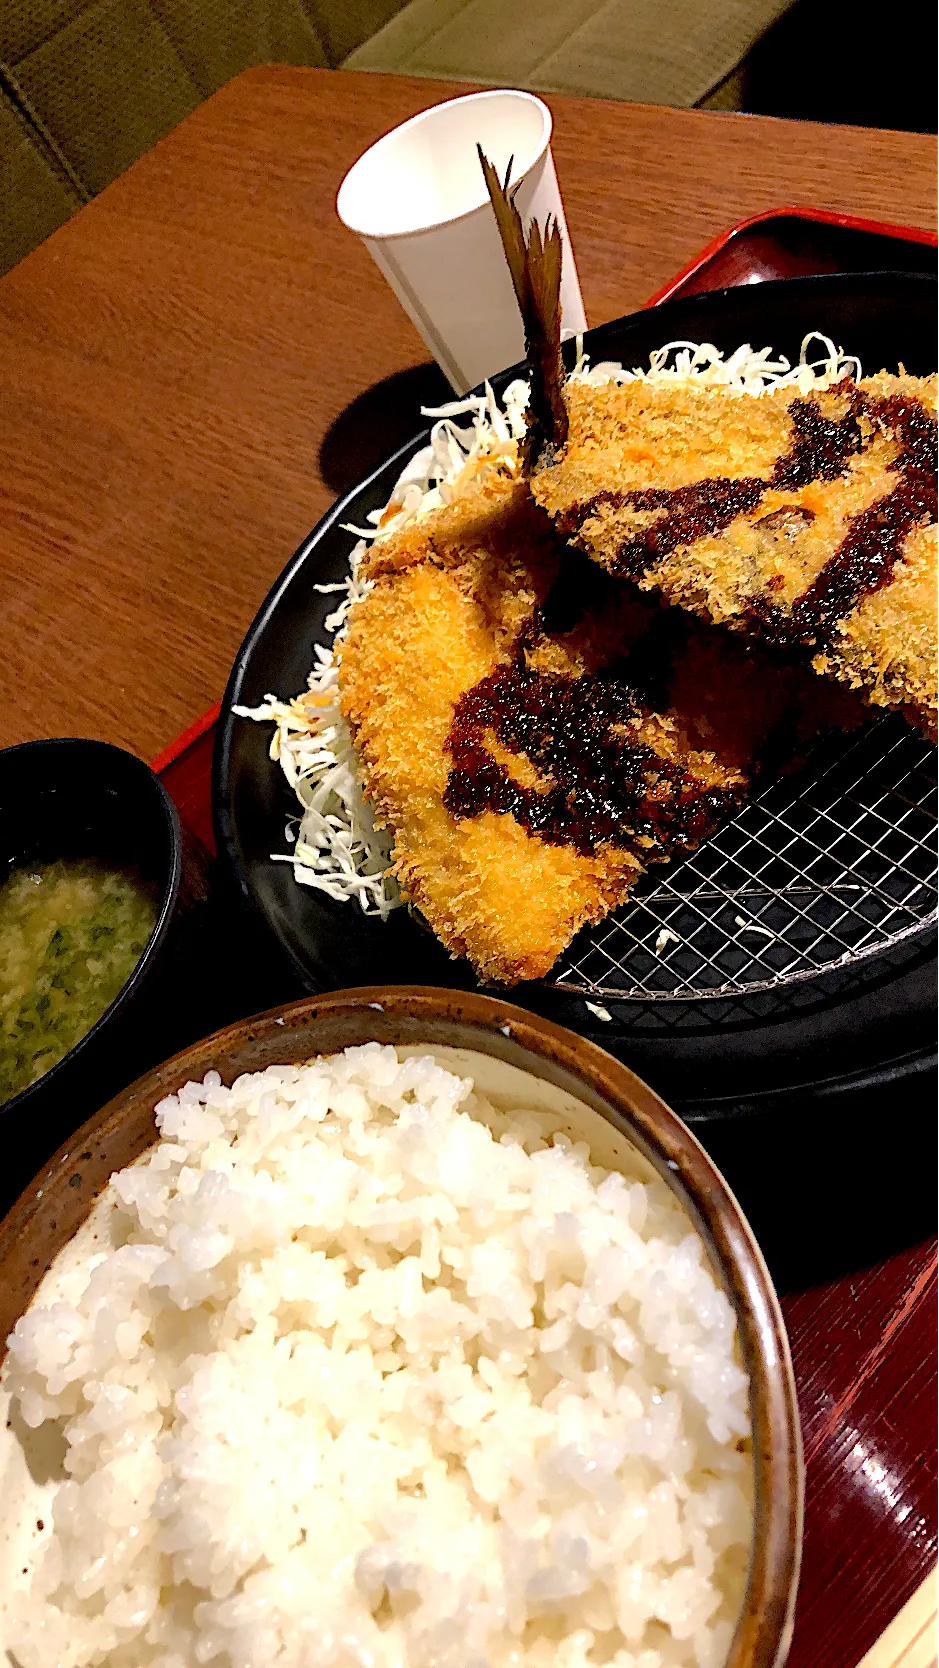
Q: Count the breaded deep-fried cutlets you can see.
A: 2